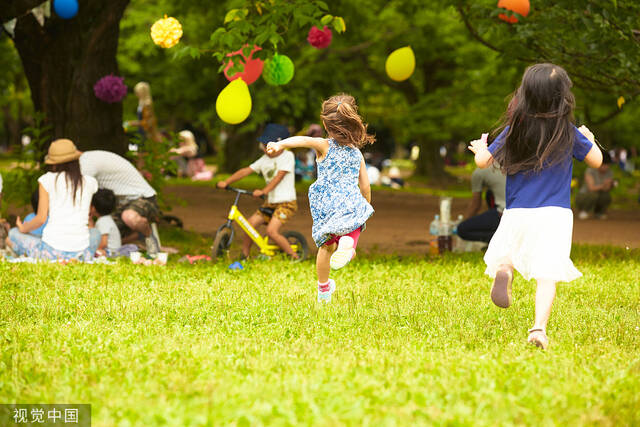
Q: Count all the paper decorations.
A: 4